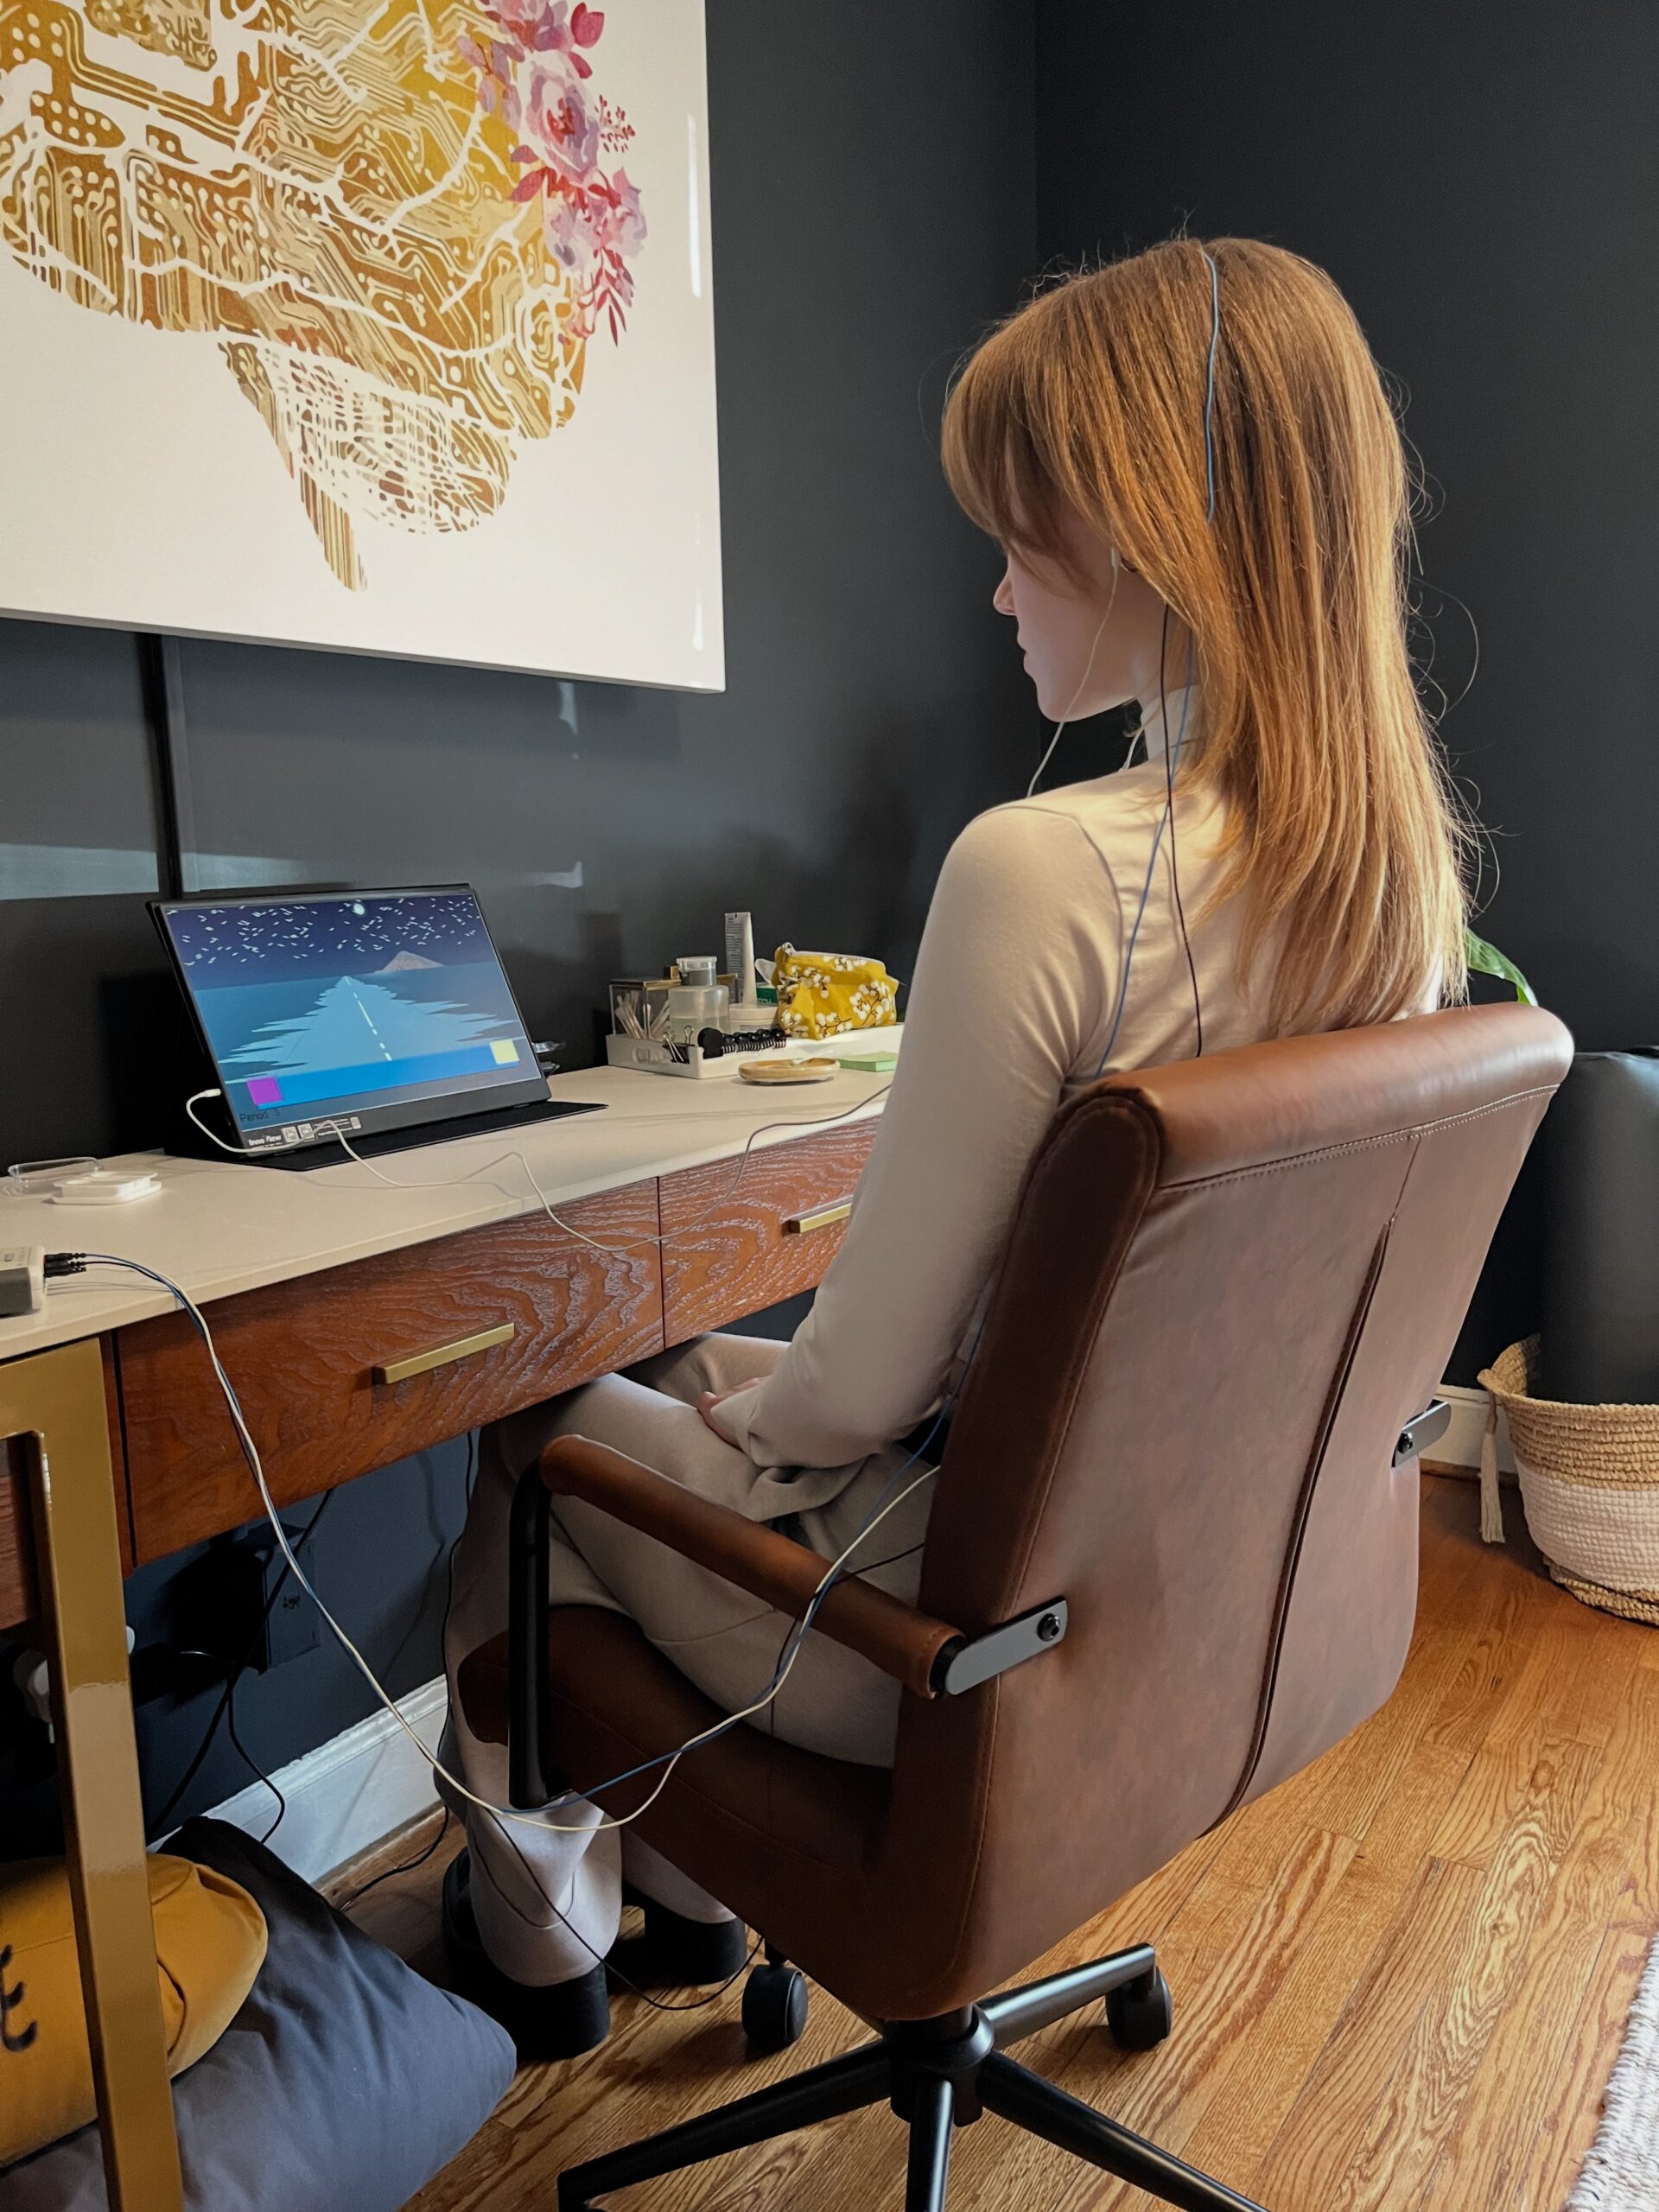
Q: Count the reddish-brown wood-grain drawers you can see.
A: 2